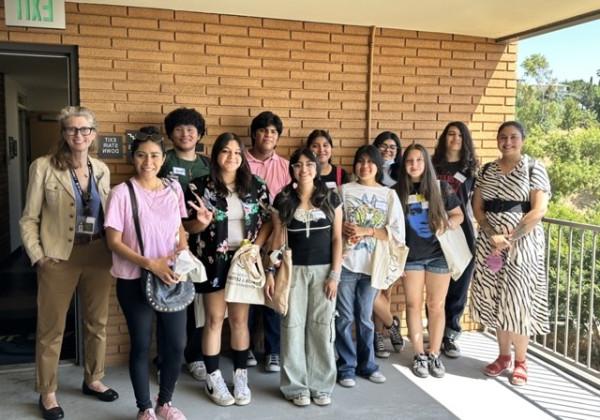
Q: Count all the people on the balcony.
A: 12